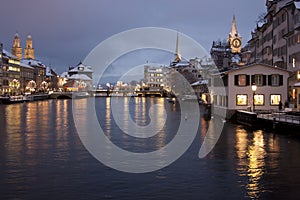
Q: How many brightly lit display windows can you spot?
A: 3